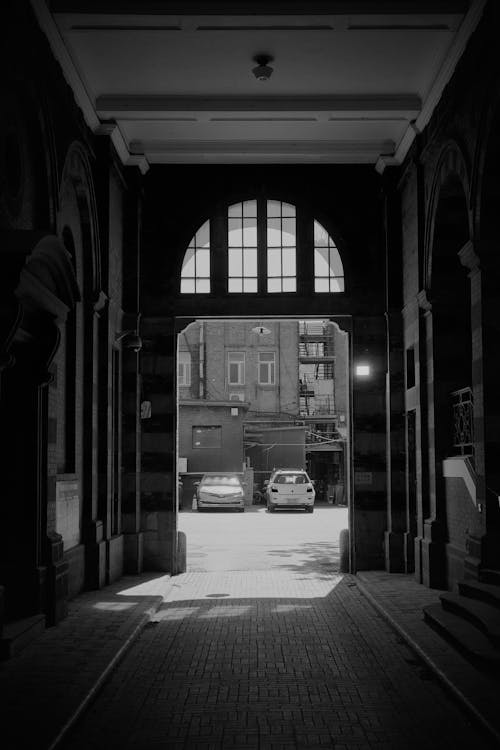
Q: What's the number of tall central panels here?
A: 2